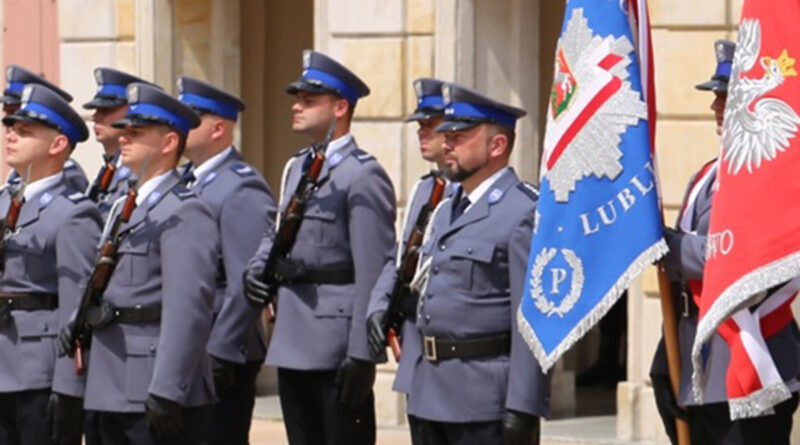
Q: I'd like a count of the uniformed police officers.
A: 9